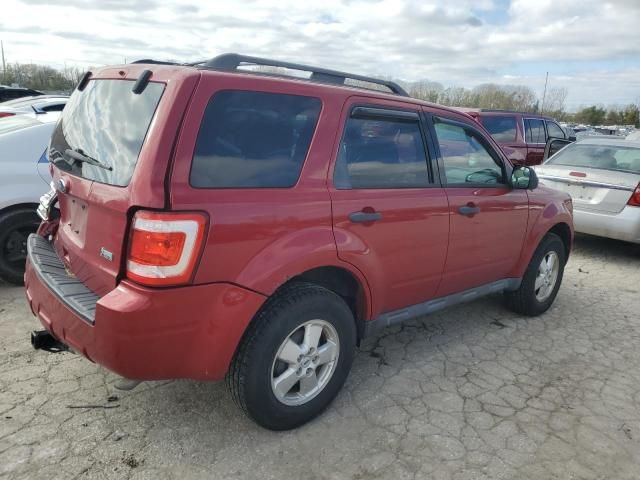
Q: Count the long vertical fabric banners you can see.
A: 0